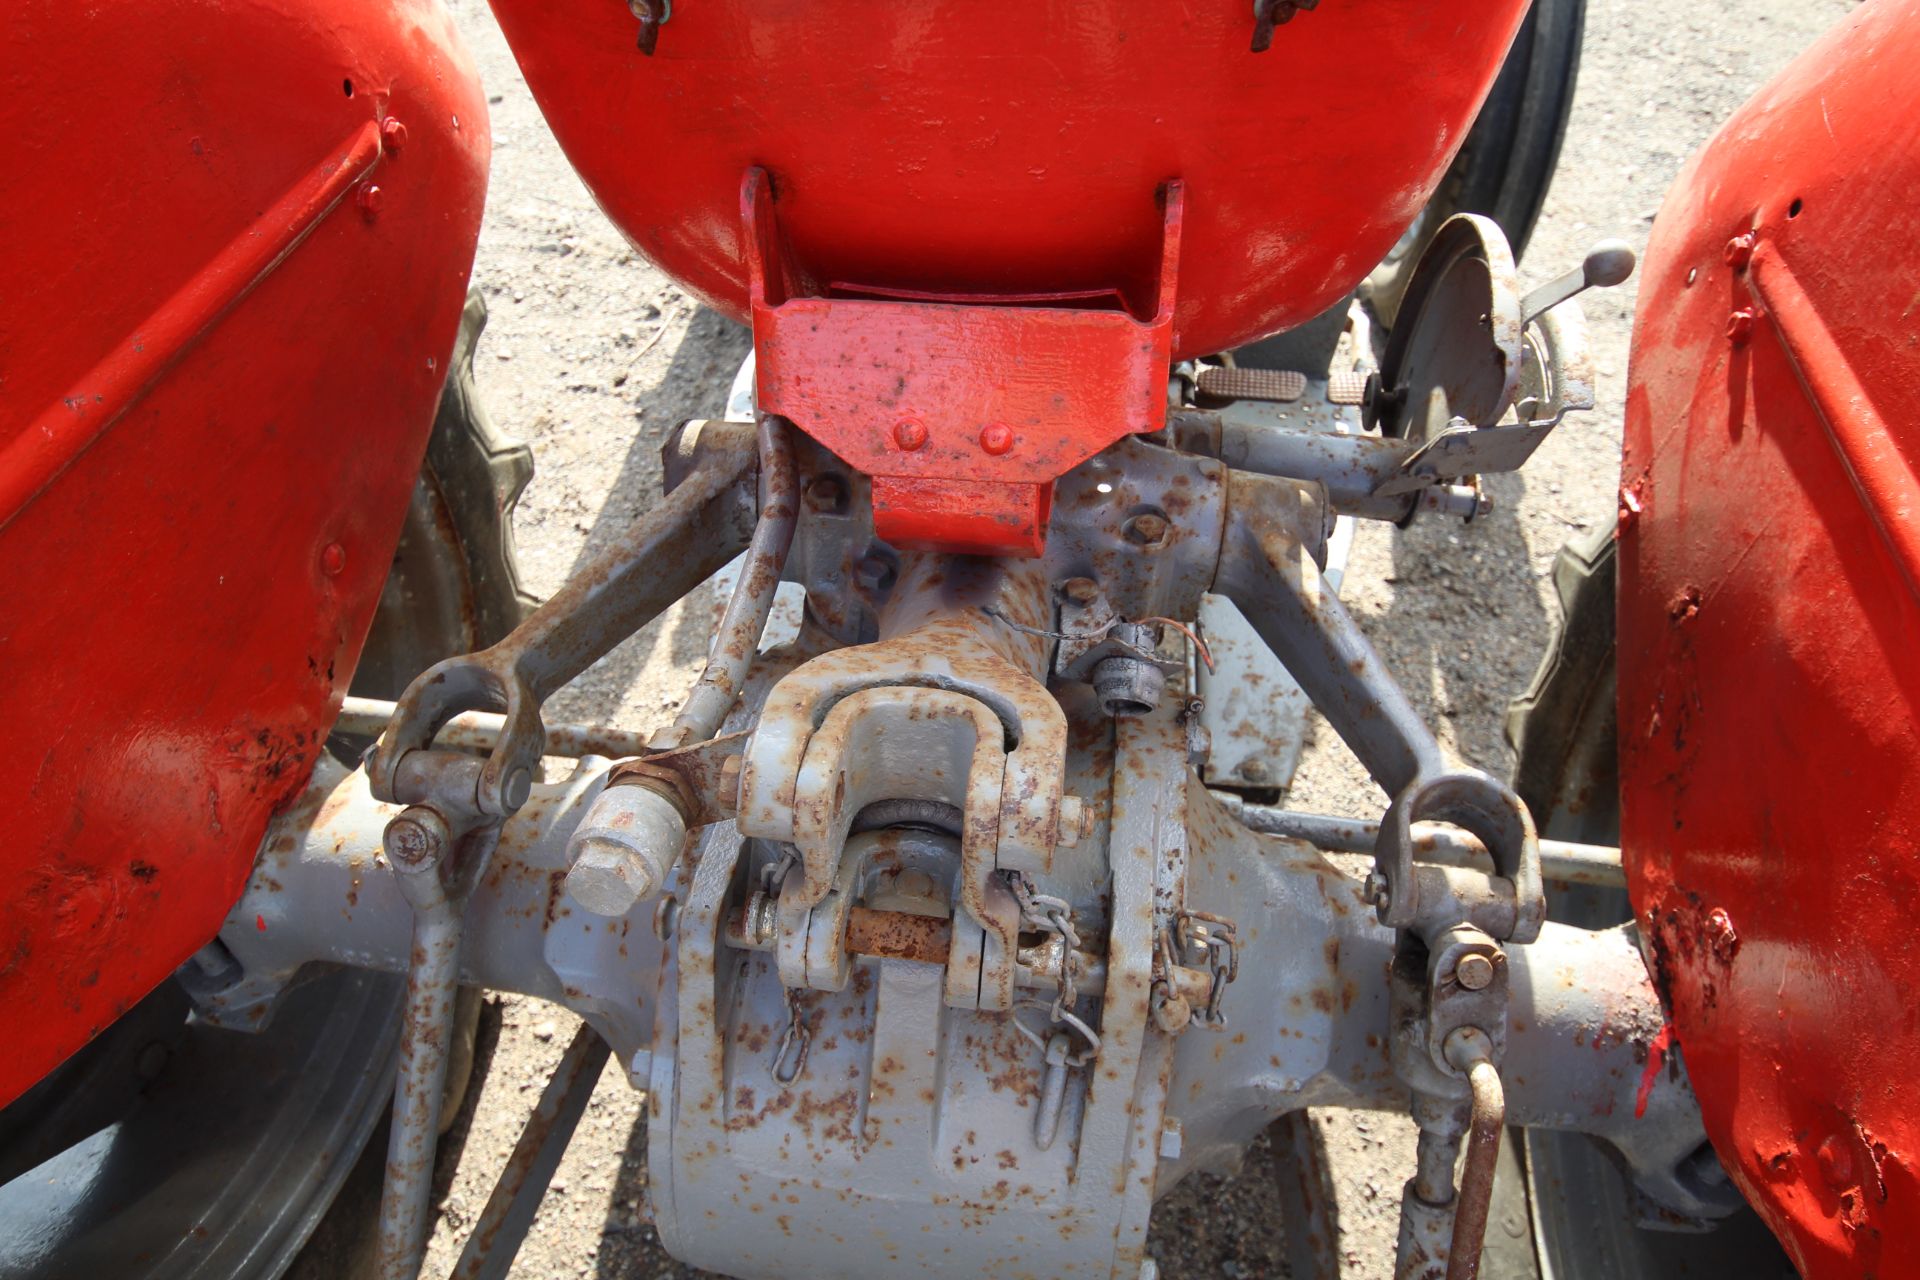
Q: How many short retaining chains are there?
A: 3